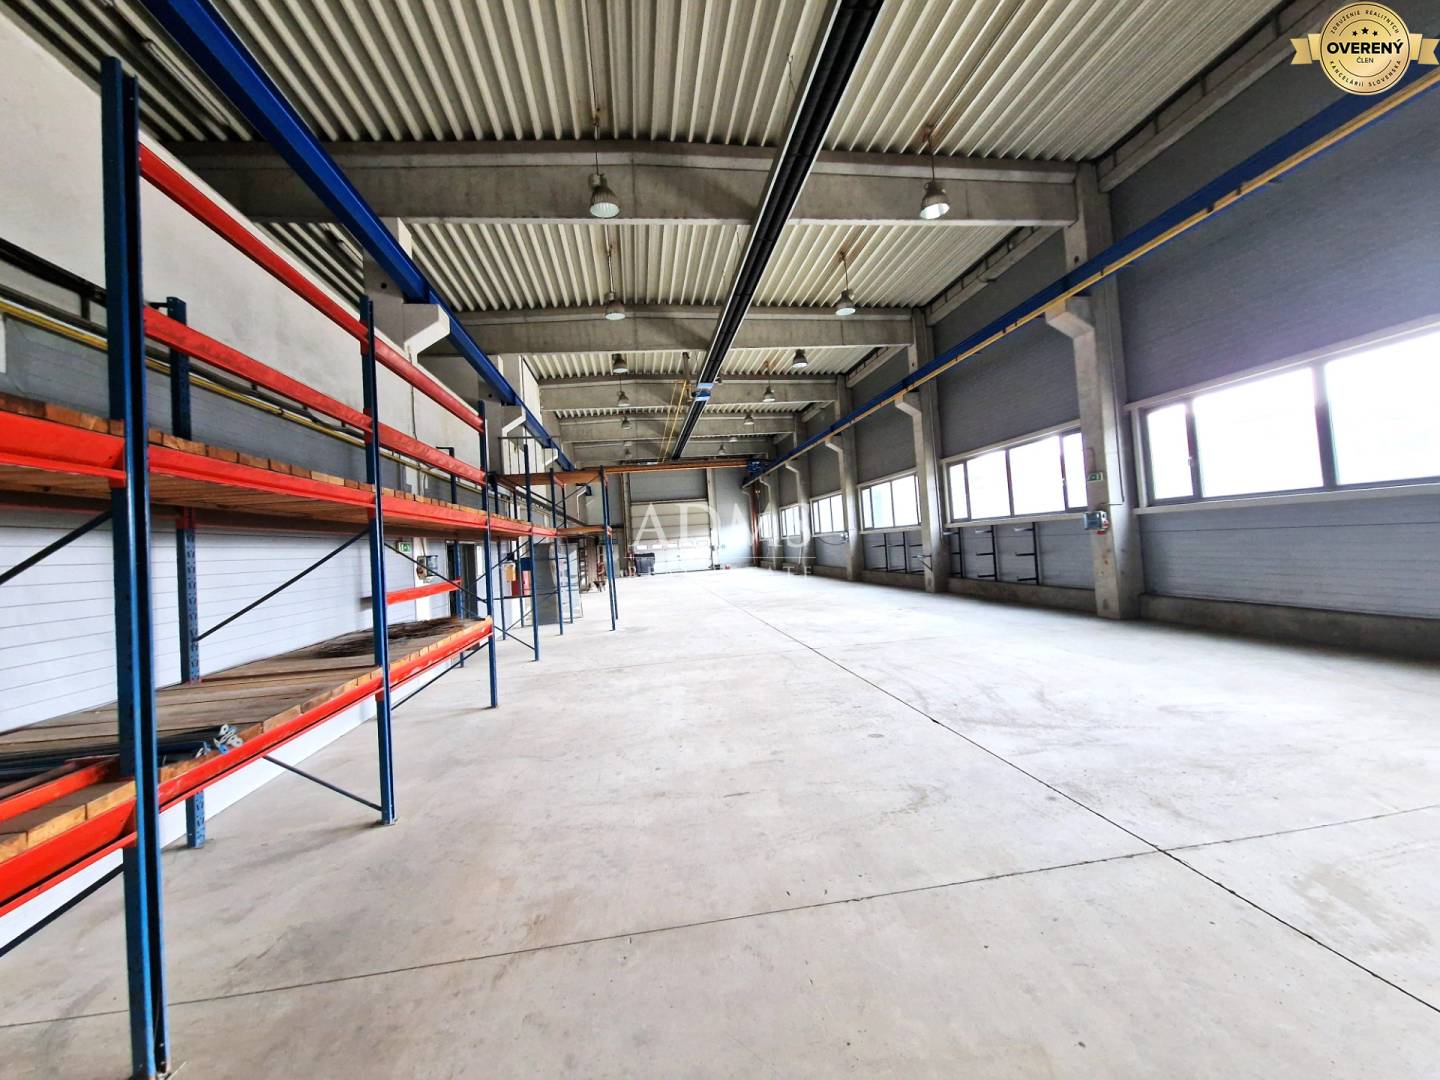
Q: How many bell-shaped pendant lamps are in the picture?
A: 14